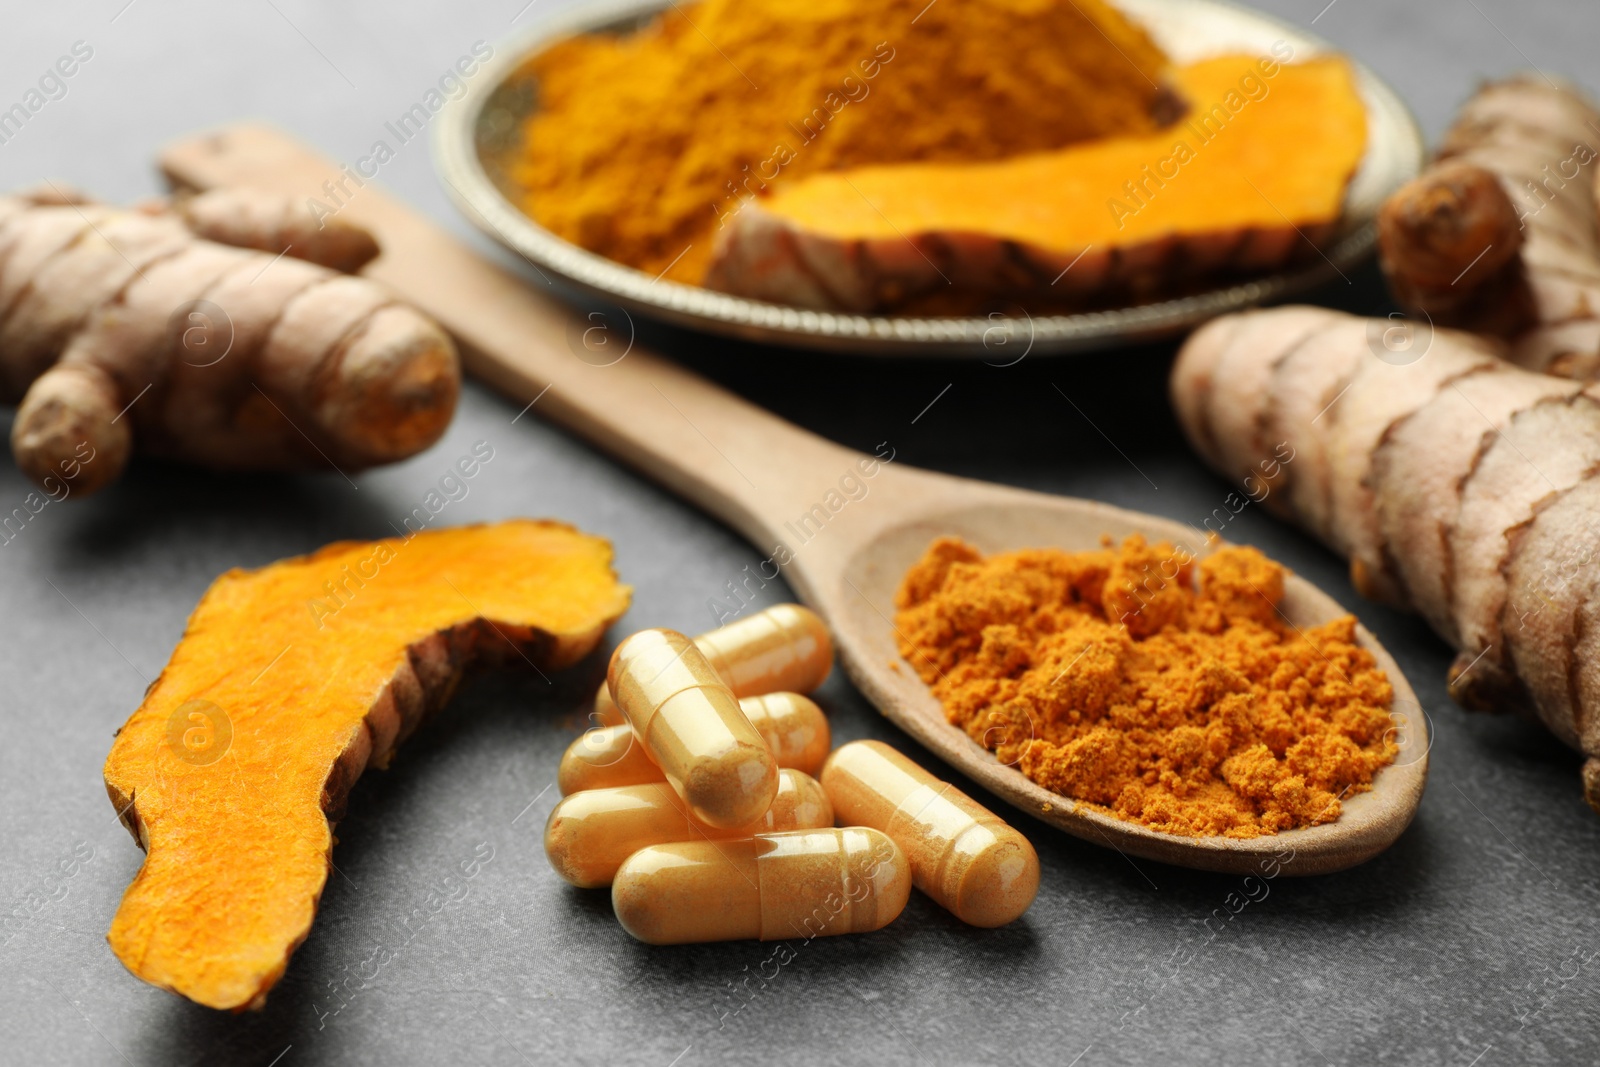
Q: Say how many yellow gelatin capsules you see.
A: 6